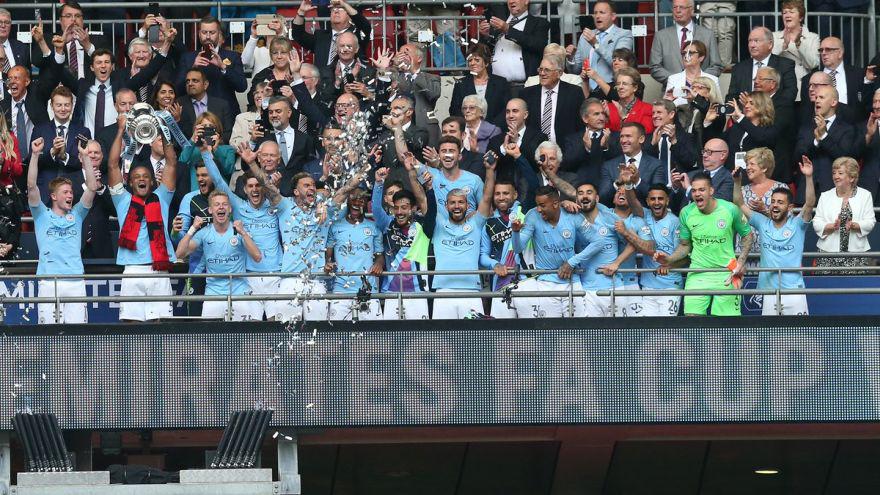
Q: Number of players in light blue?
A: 13